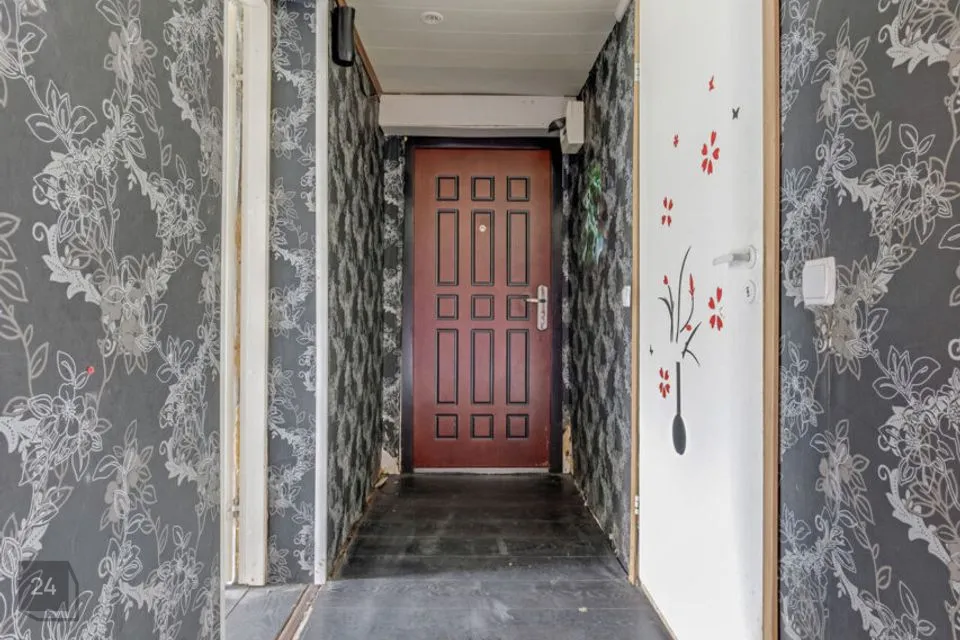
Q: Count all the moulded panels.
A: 15